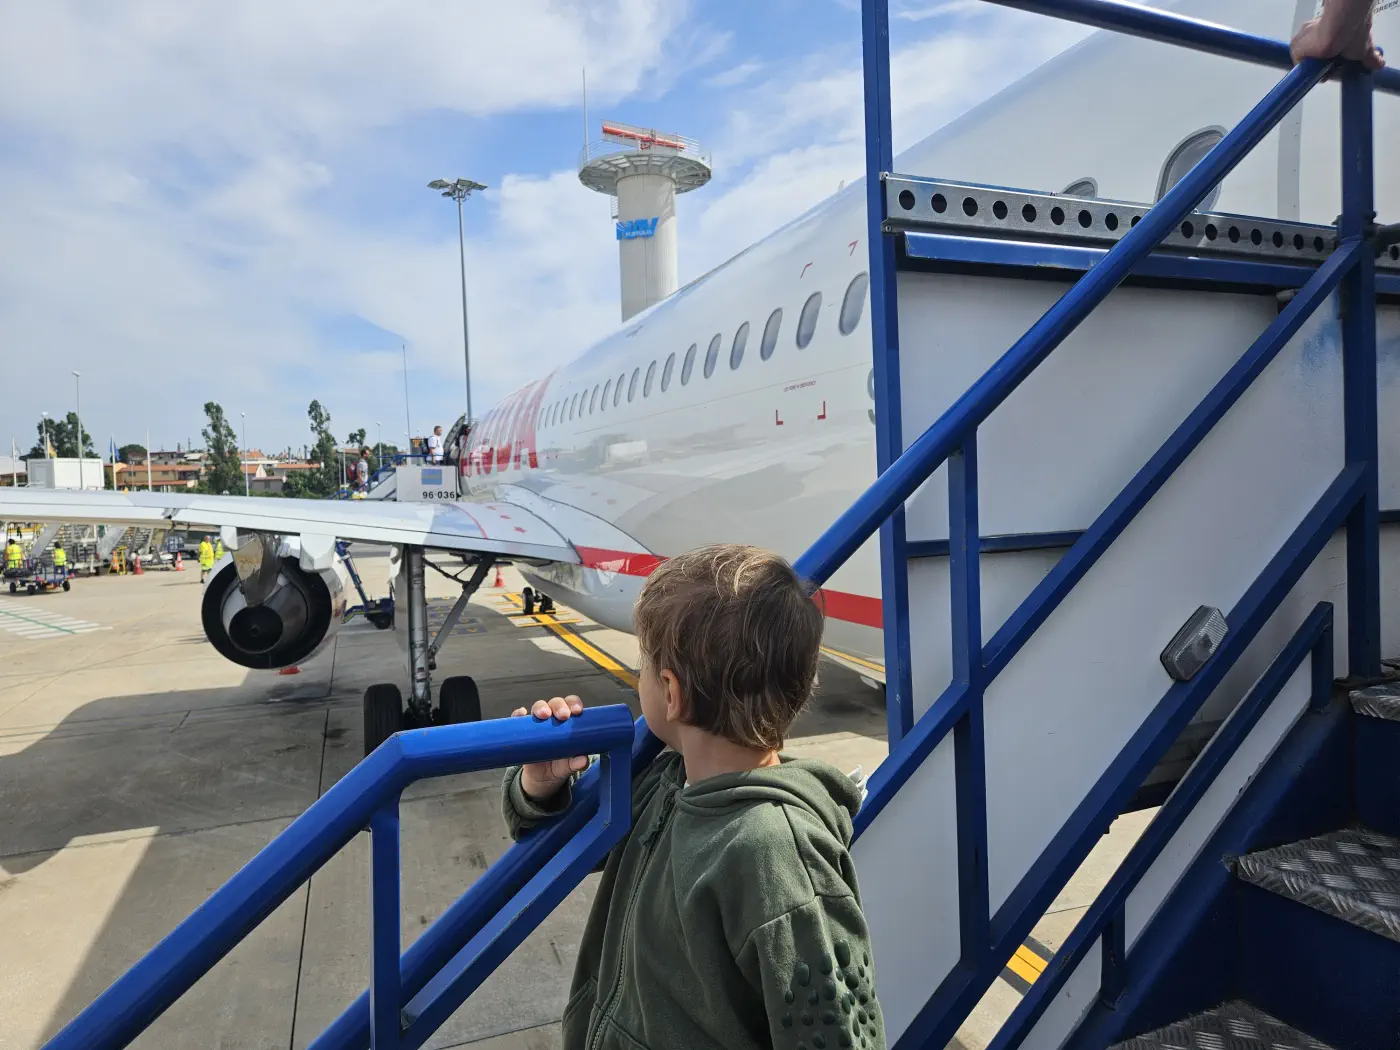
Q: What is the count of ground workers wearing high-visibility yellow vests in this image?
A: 4